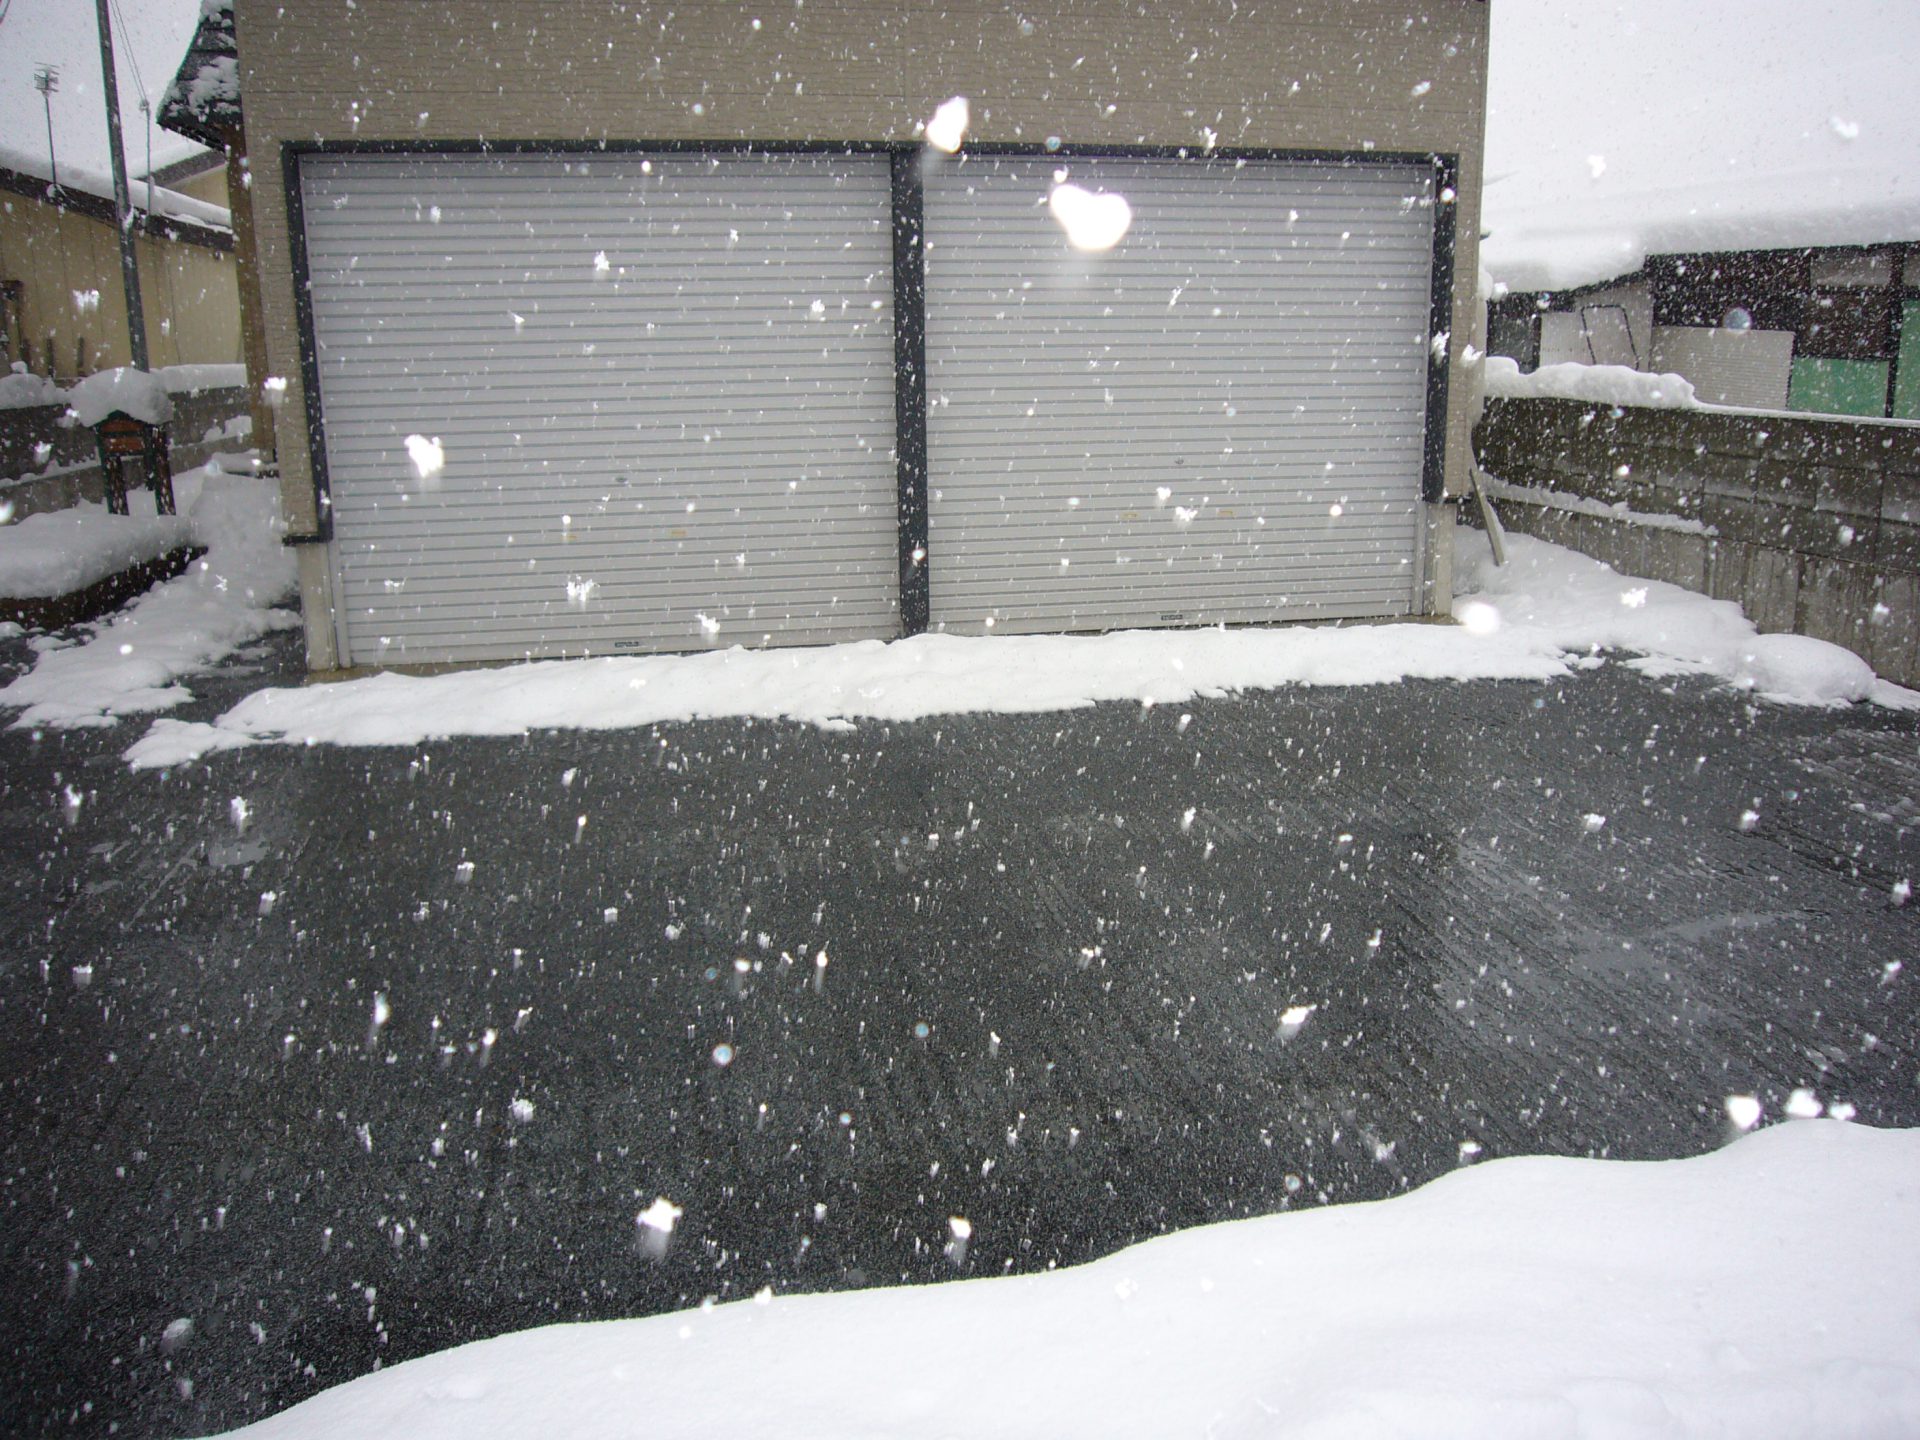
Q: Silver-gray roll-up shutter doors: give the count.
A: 2